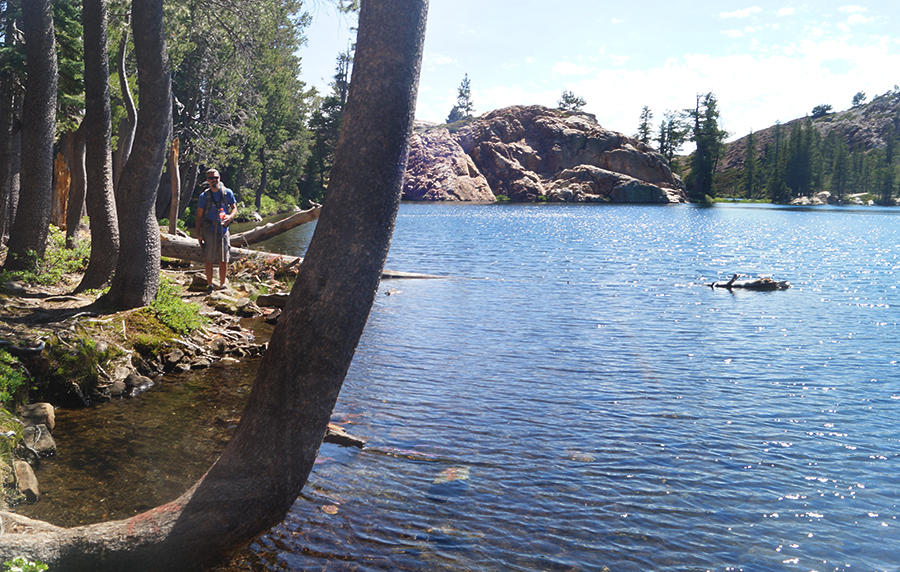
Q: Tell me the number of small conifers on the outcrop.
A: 2